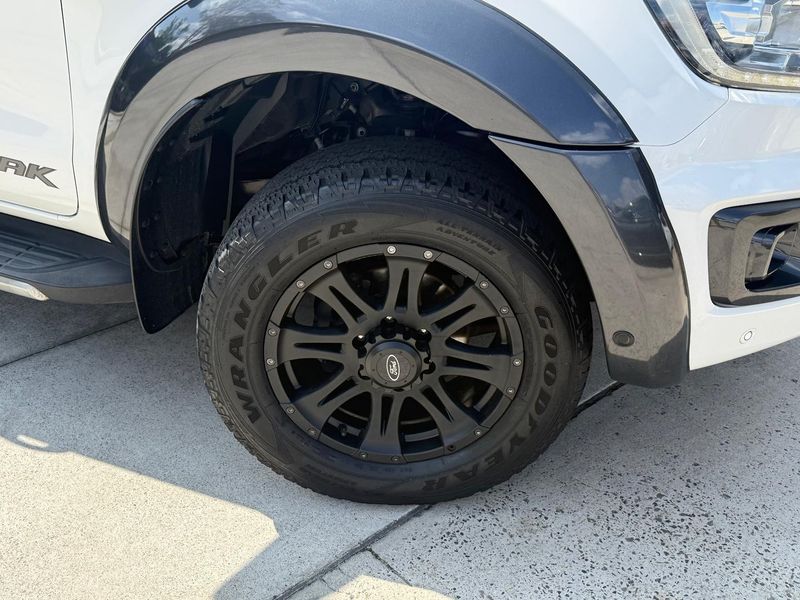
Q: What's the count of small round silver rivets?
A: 15